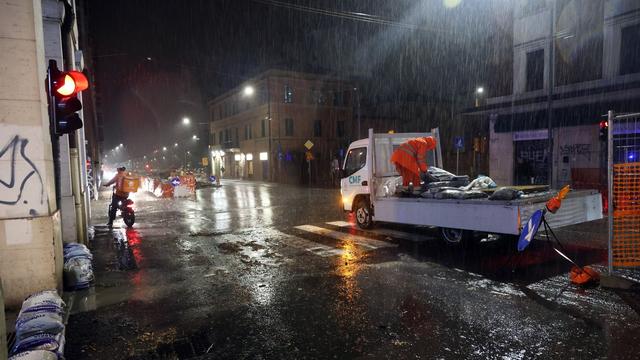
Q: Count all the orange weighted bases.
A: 1